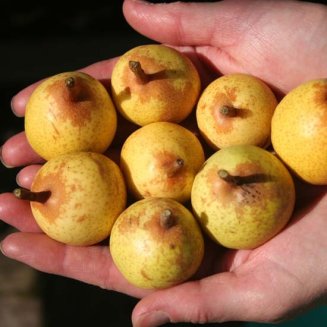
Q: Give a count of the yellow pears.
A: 8